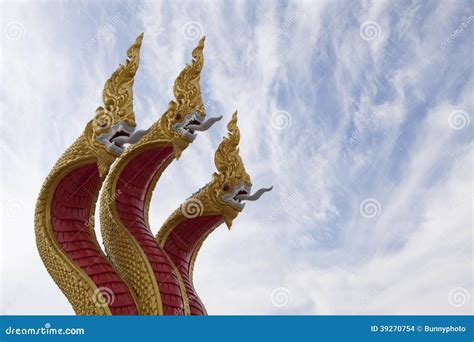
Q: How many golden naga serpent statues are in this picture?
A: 3